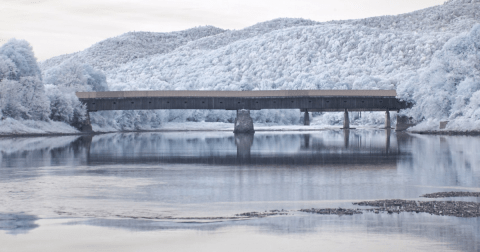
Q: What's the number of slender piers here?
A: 3